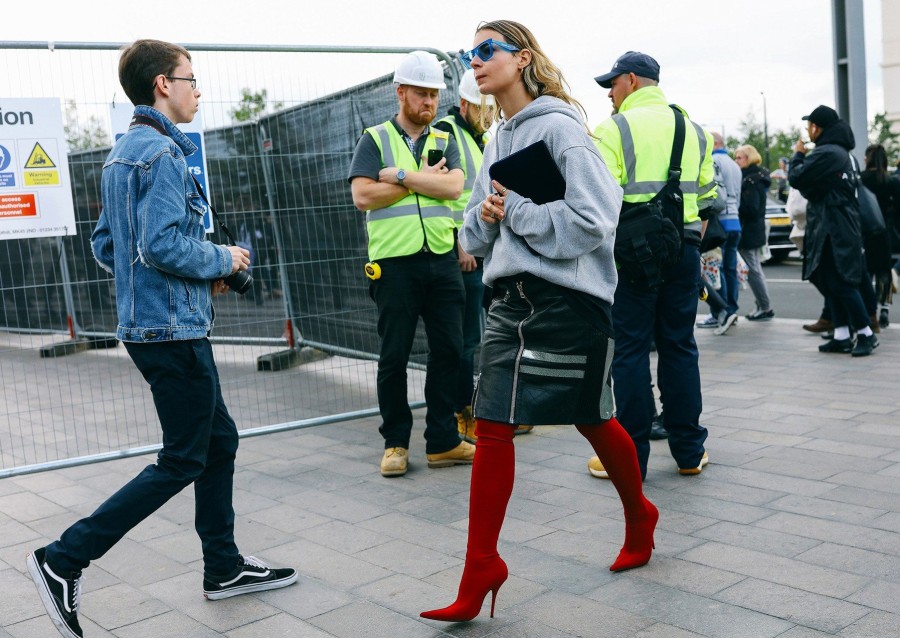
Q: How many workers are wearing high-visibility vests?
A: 3